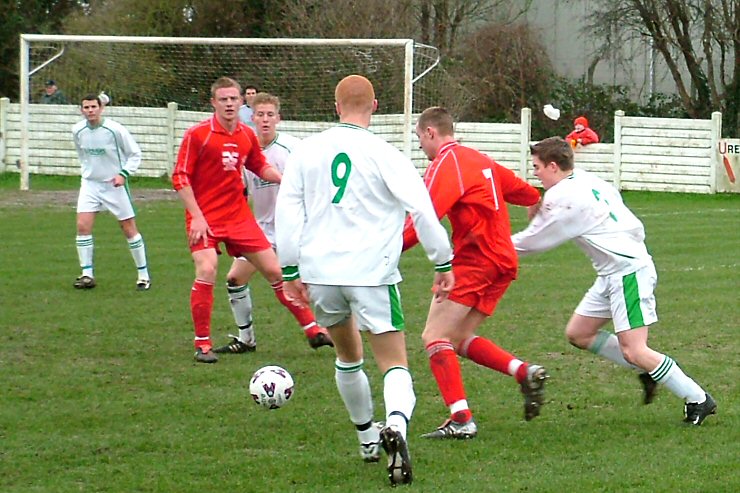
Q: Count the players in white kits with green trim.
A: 4